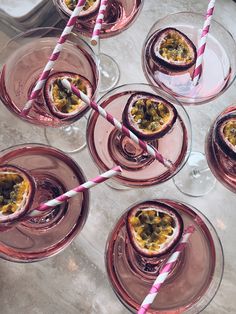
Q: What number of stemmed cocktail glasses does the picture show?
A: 7